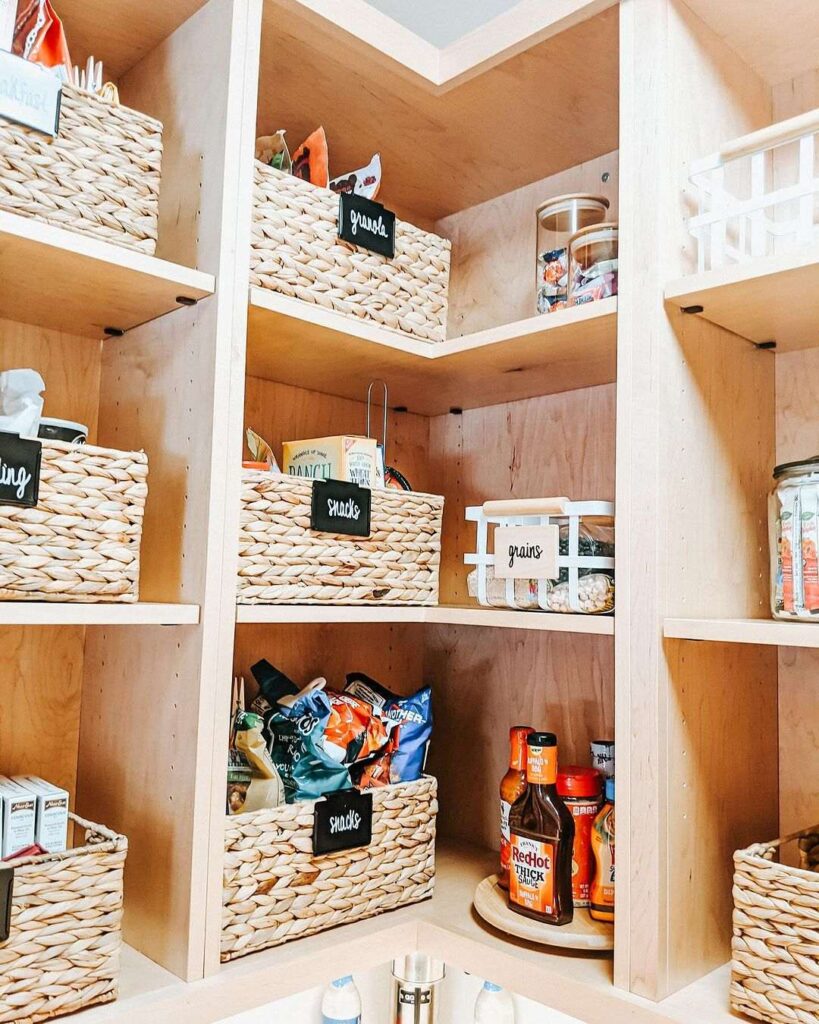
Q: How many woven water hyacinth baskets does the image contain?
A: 7